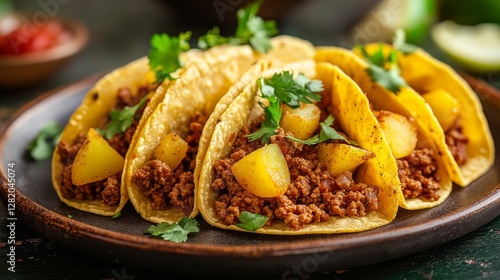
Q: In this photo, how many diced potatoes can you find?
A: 7